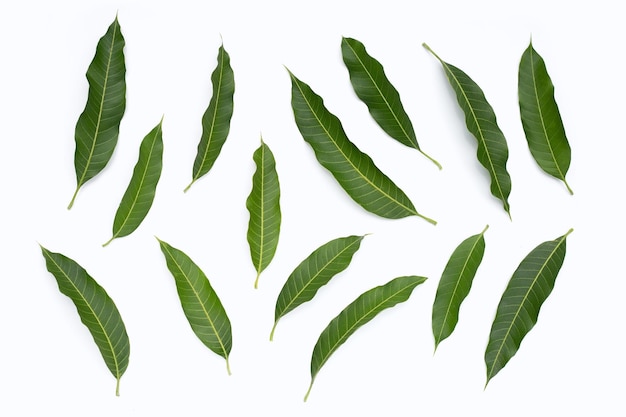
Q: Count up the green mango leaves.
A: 14